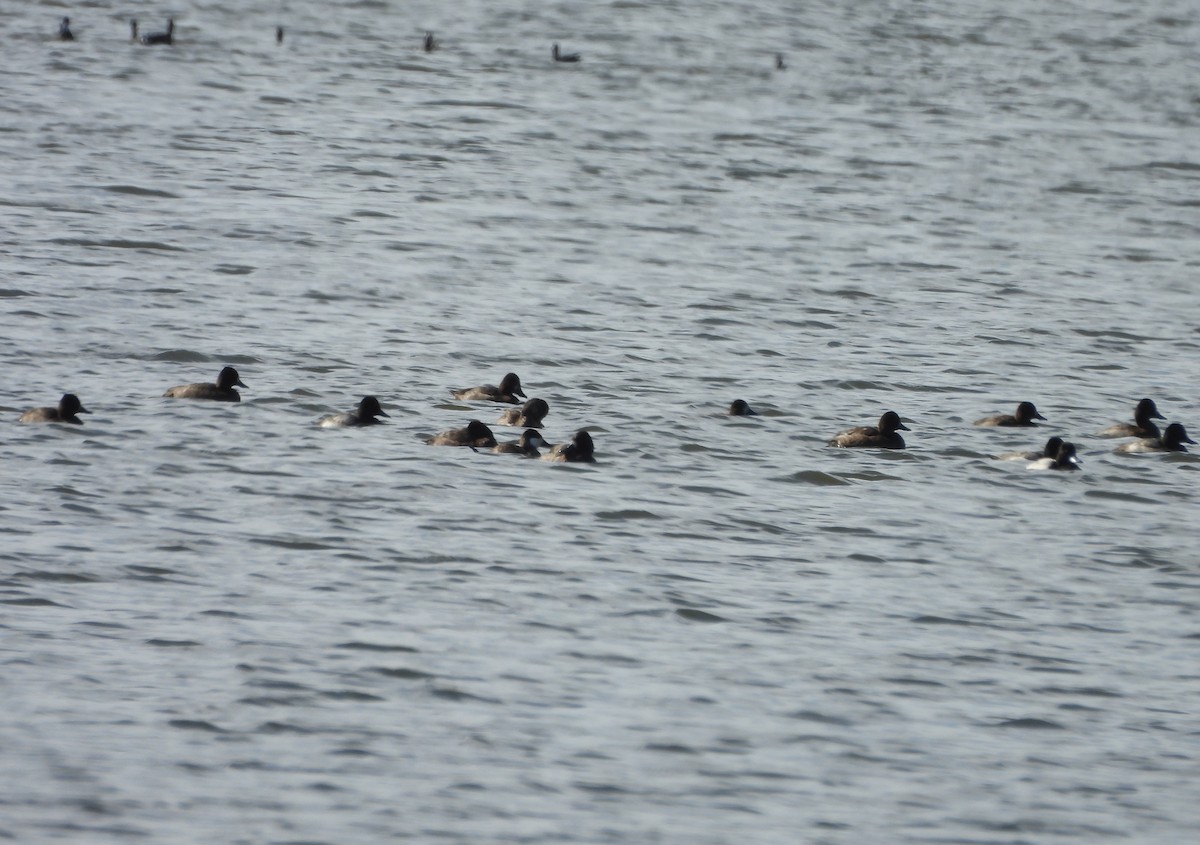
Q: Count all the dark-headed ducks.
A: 15